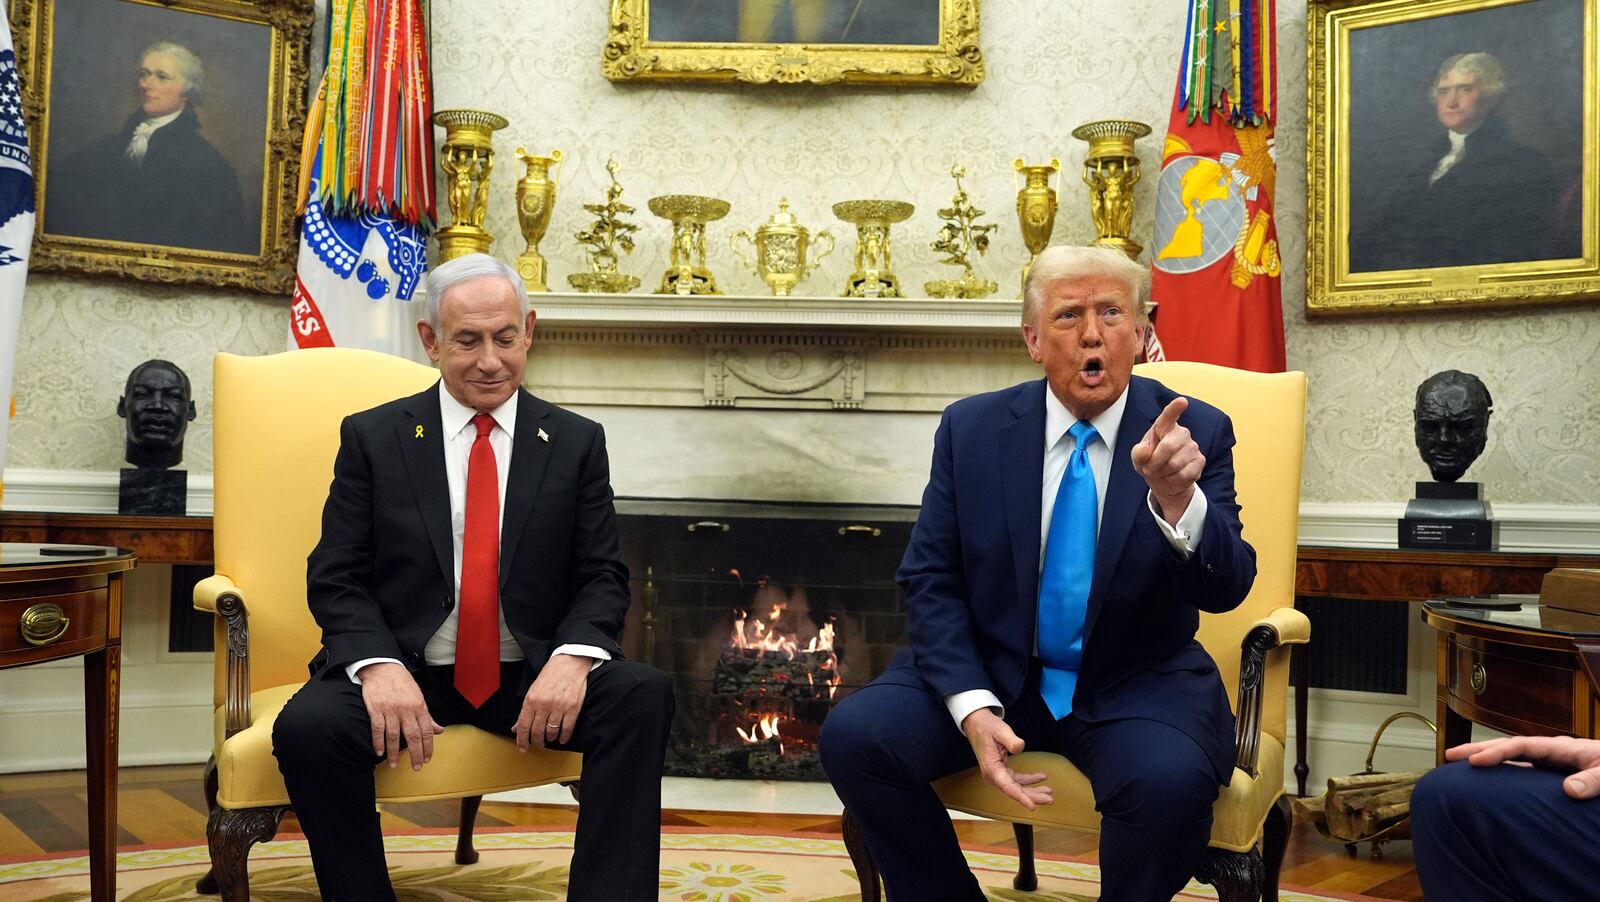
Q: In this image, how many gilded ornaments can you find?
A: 9